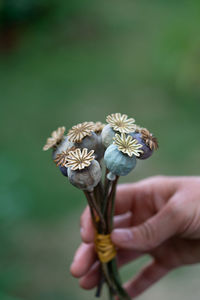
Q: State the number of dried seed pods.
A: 8